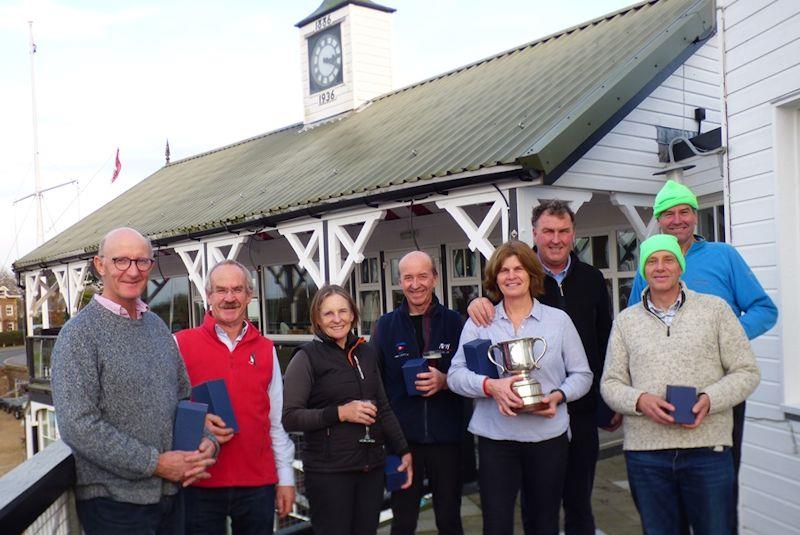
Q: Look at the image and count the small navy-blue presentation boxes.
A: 7